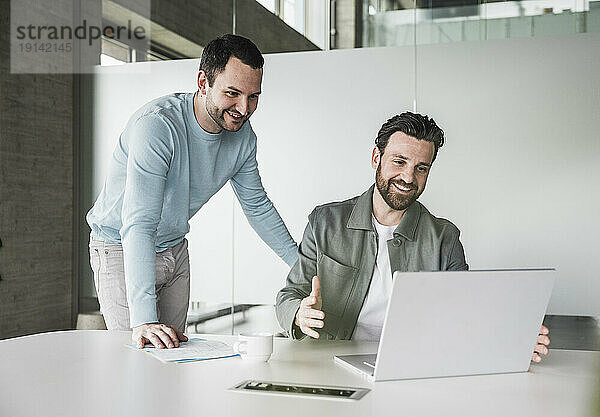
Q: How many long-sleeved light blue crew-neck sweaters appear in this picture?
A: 1